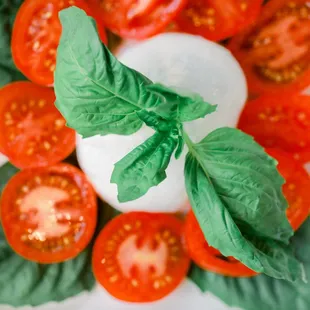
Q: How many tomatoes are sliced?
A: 10